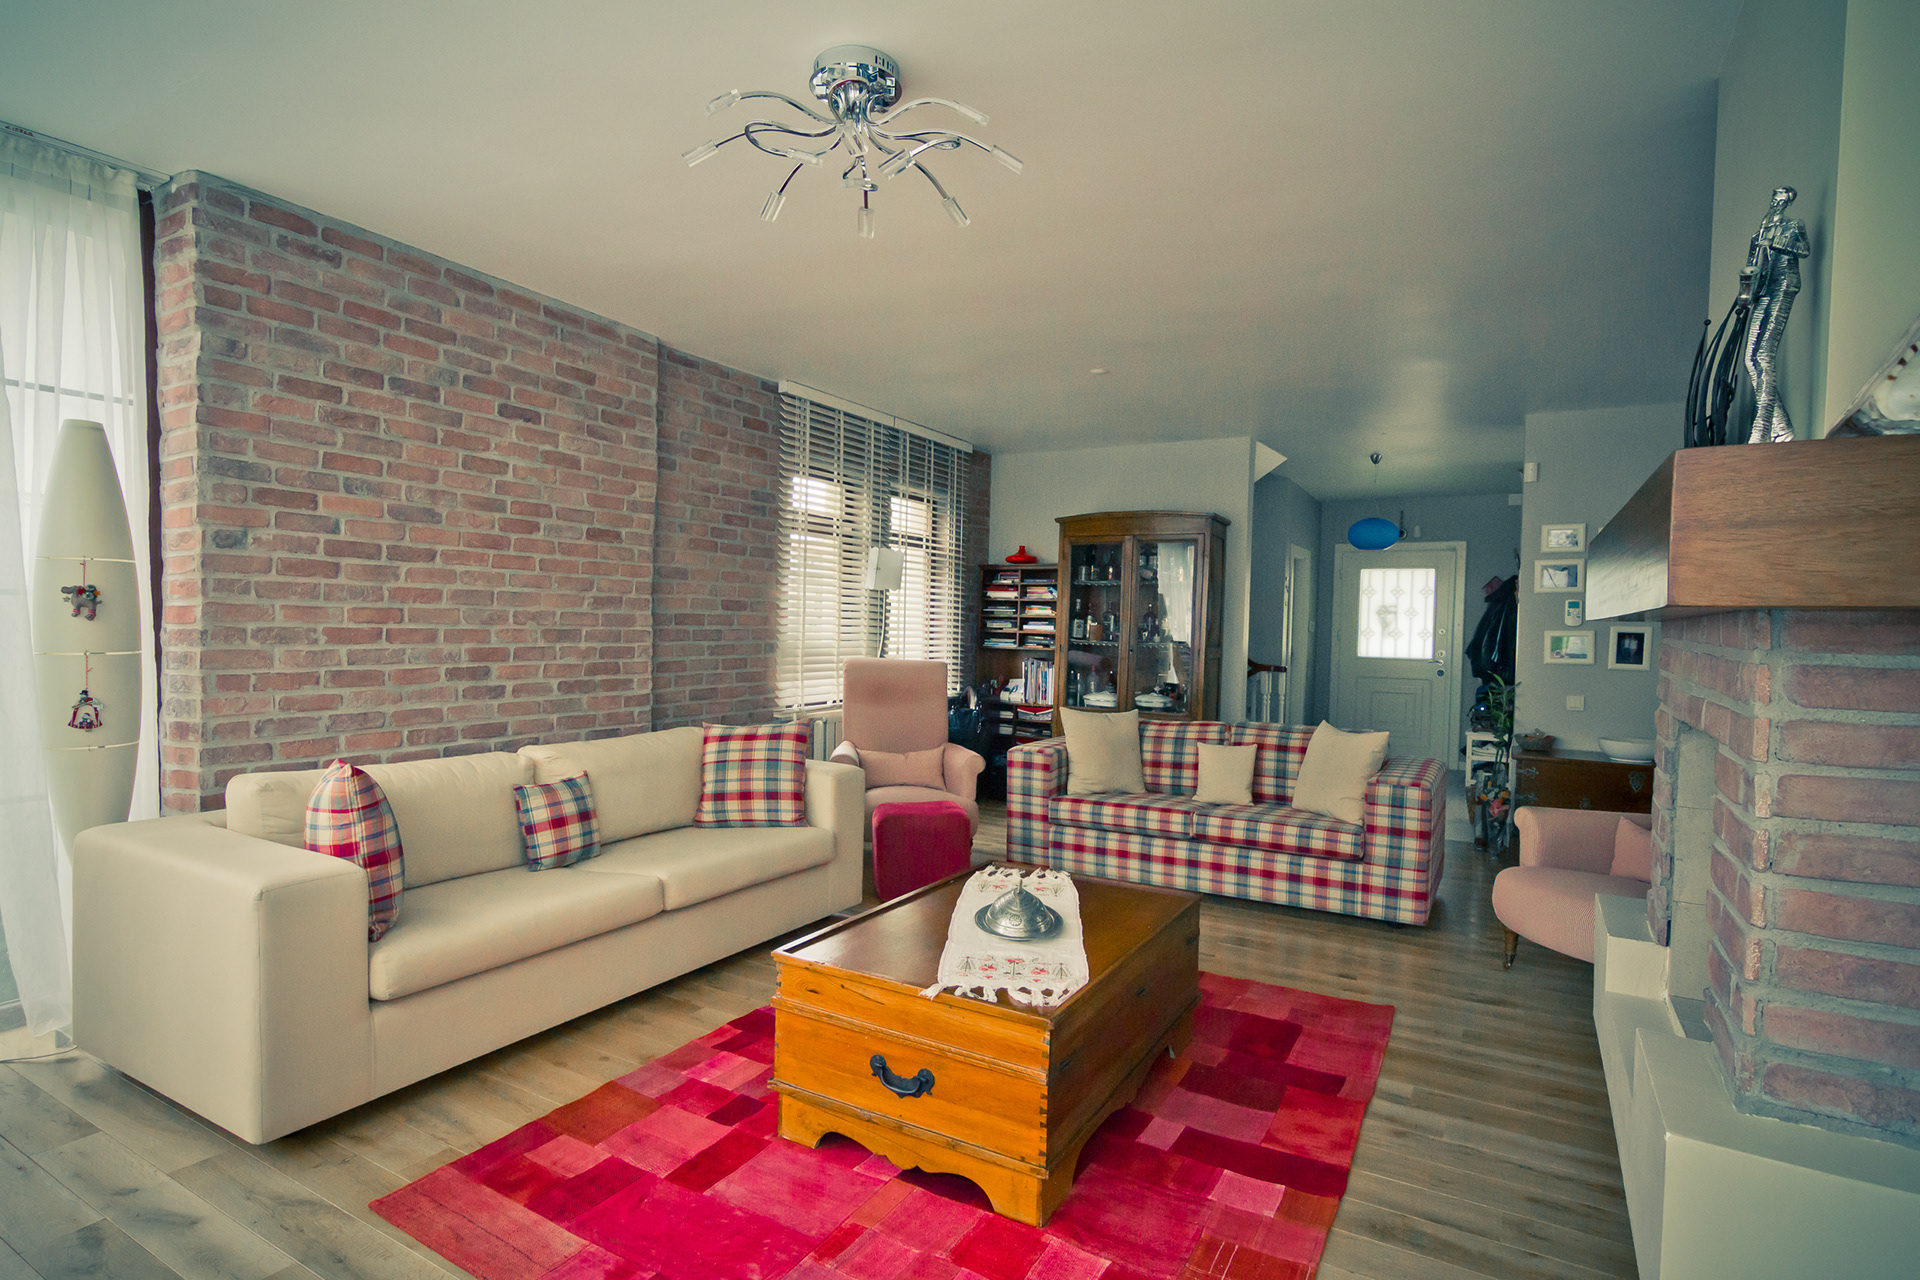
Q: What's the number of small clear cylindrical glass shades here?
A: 11